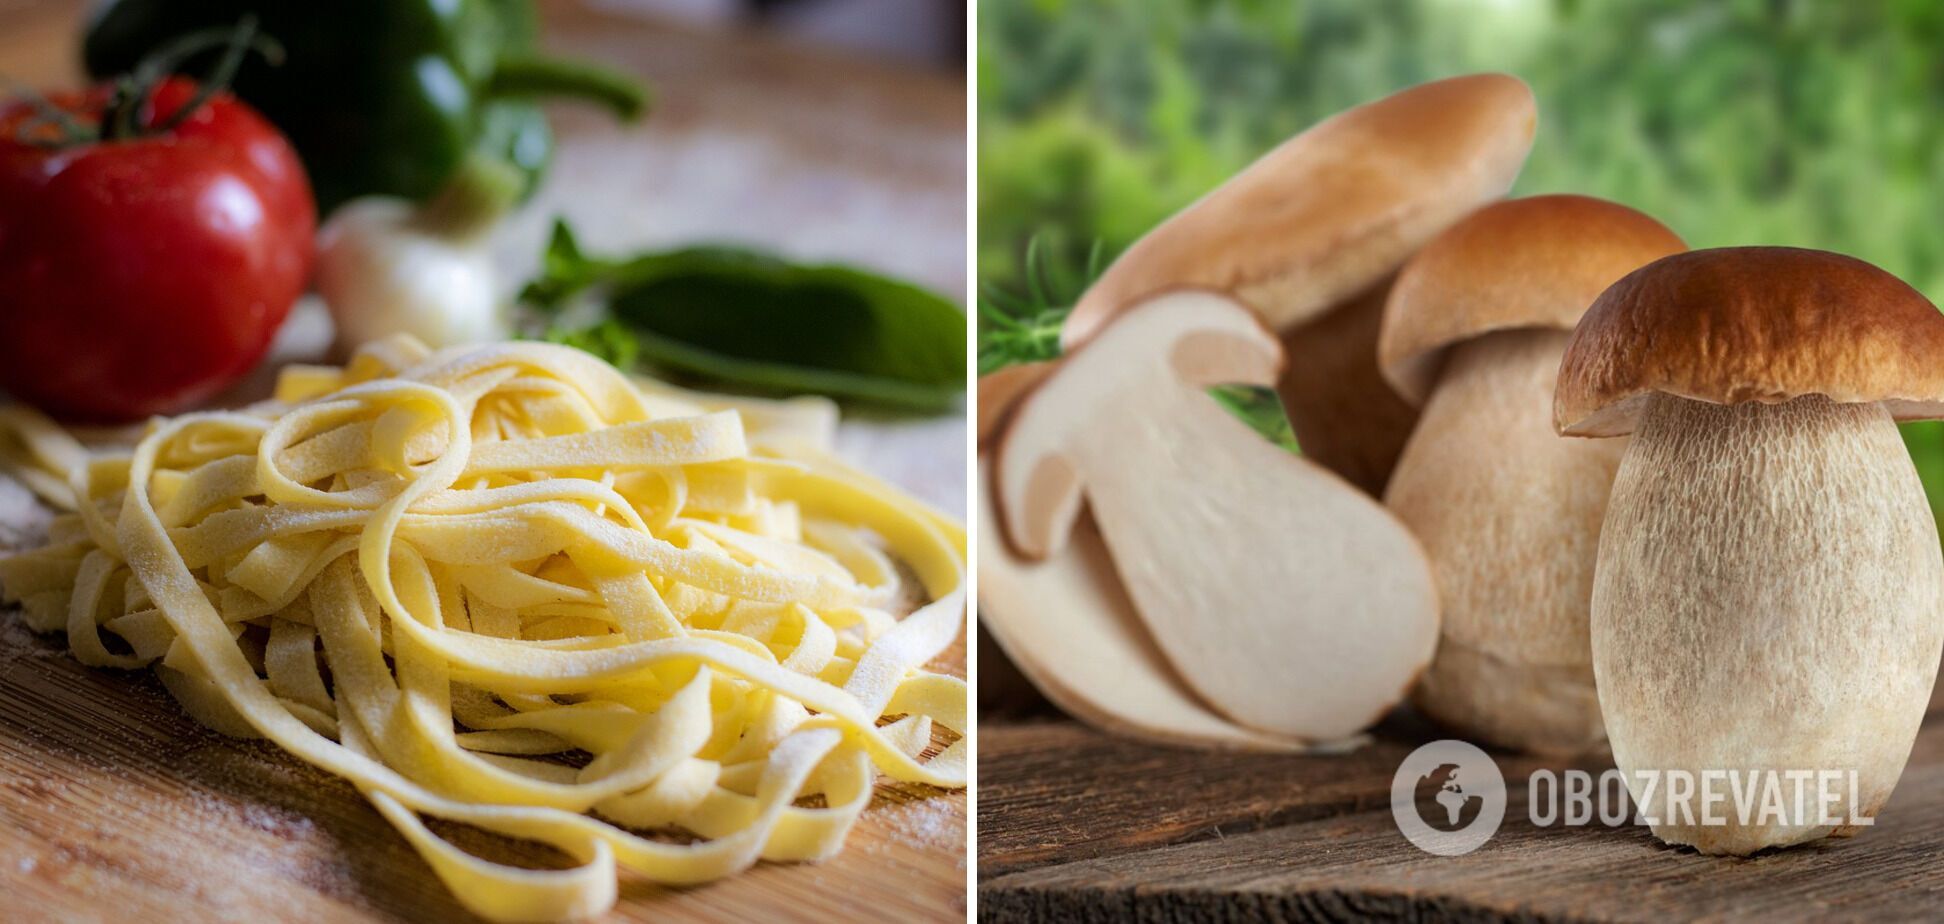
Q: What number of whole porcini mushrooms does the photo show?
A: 3